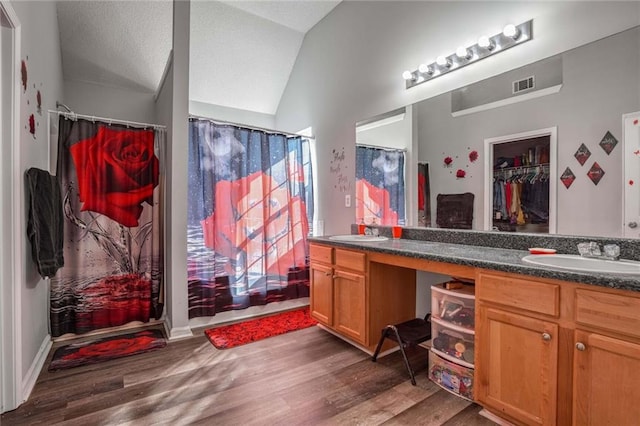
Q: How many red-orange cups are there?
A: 2